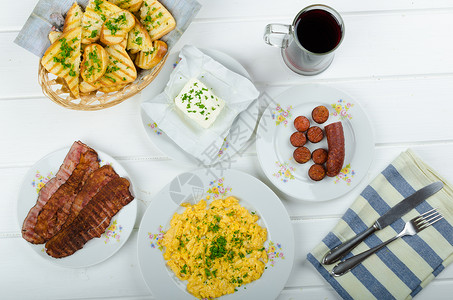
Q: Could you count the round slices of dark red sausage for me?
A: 7